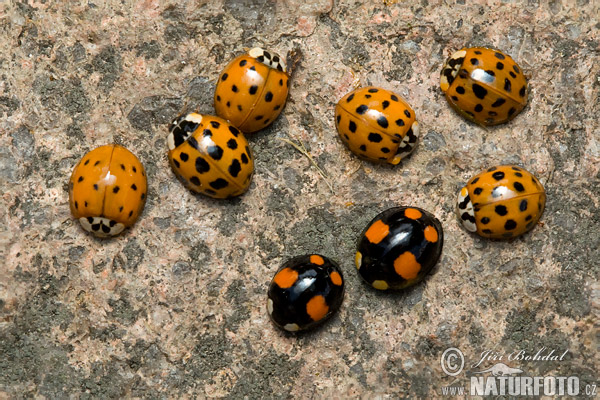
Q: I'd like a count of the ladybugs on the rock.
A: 8